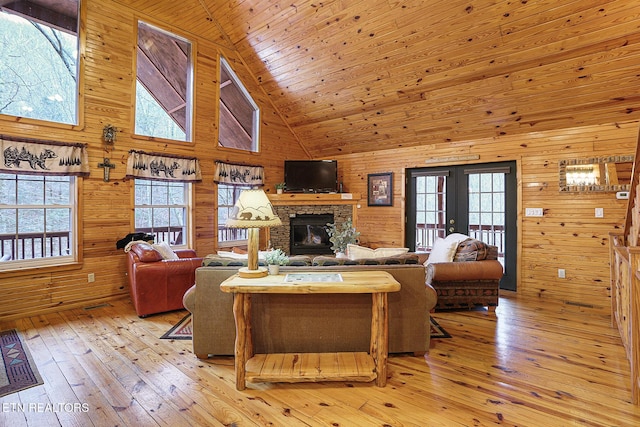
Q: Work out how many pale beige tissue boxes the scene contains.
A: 0